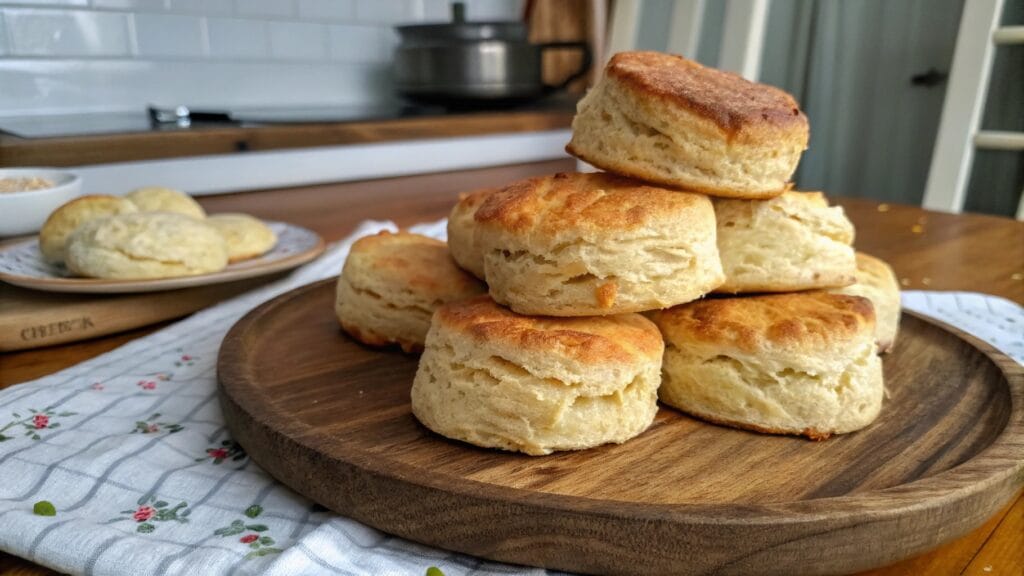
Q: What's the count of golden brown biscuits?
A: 8